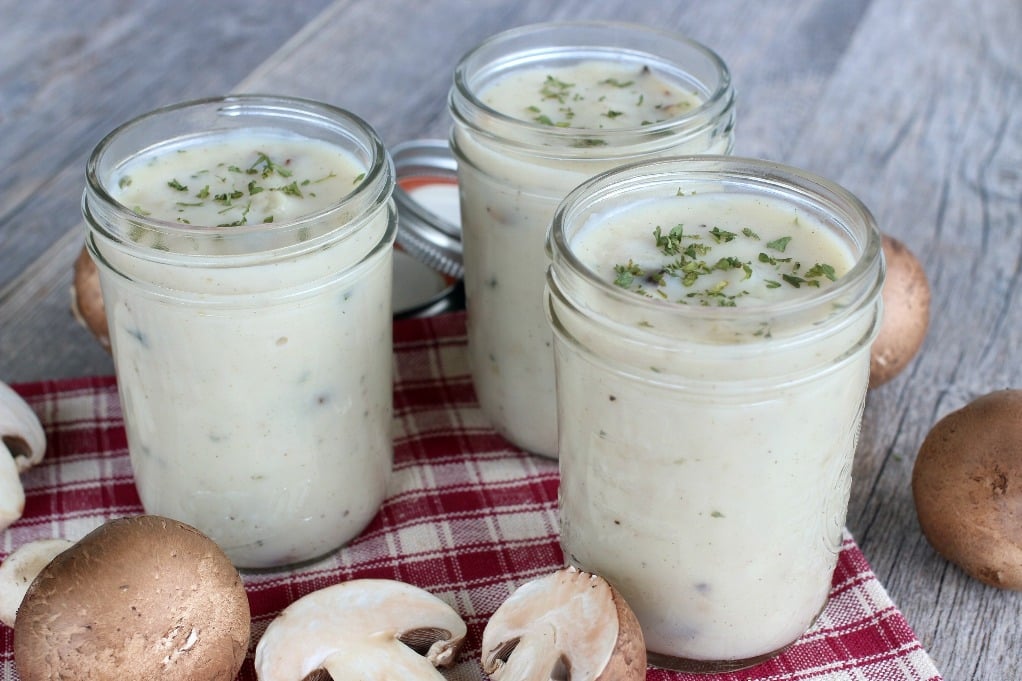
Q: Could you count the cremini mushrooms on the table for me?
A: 7